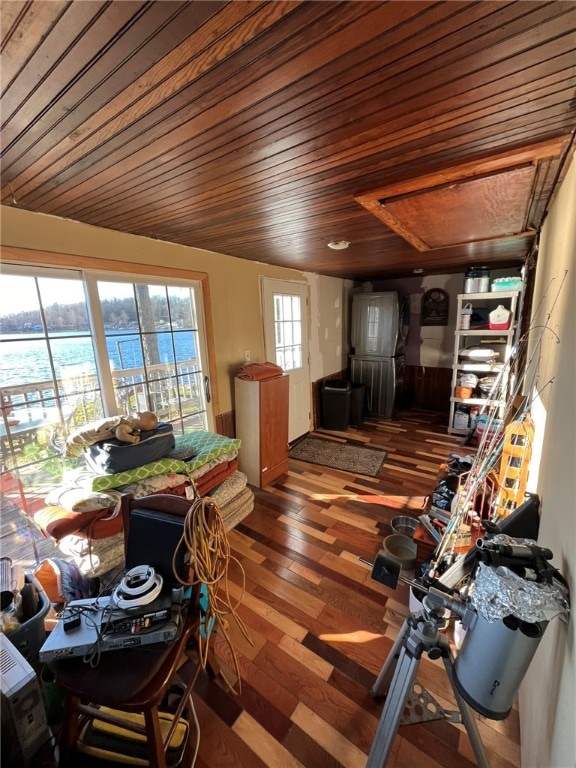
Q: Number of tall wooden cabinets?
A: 1